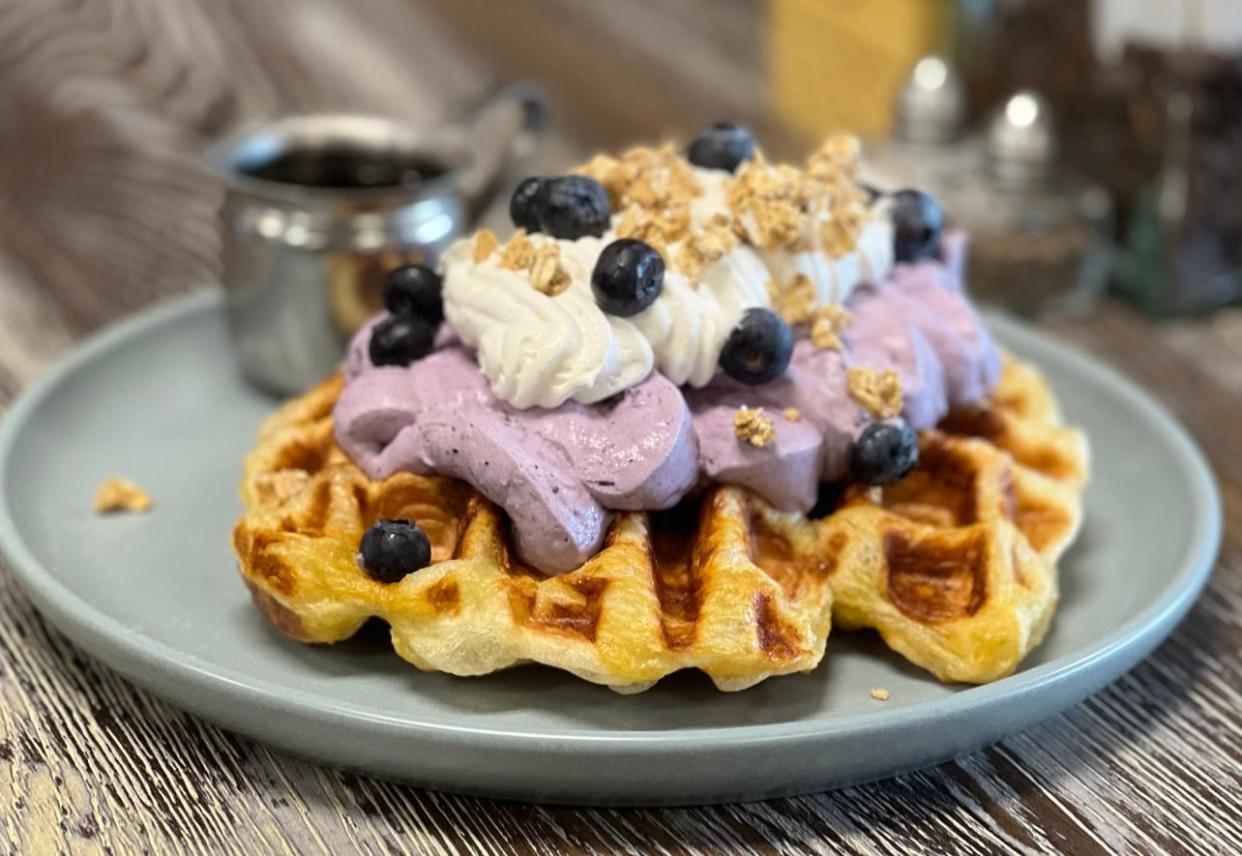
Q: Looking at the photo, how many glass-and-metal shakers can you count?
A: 2